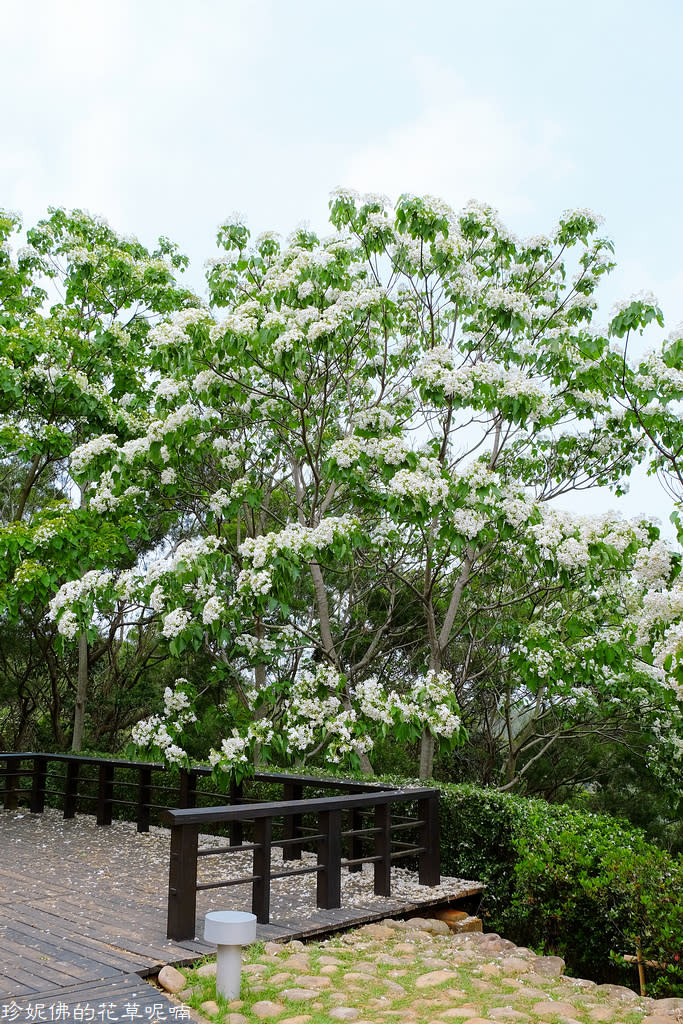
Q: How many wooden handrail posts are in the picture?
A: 14